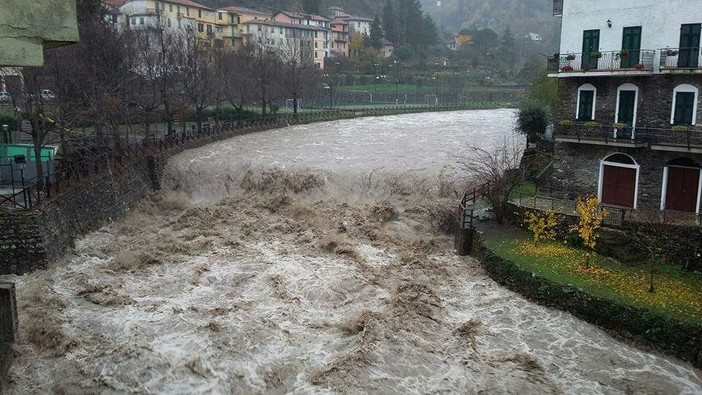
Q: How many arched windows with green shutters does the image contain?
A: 3